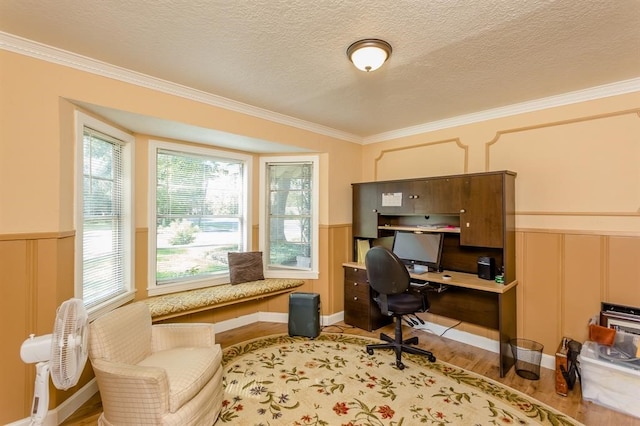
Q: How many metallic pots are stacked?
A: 0